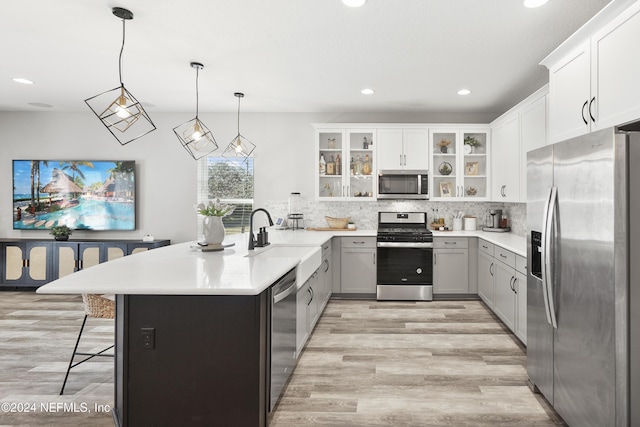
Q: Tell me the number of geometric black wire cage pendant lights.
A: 3